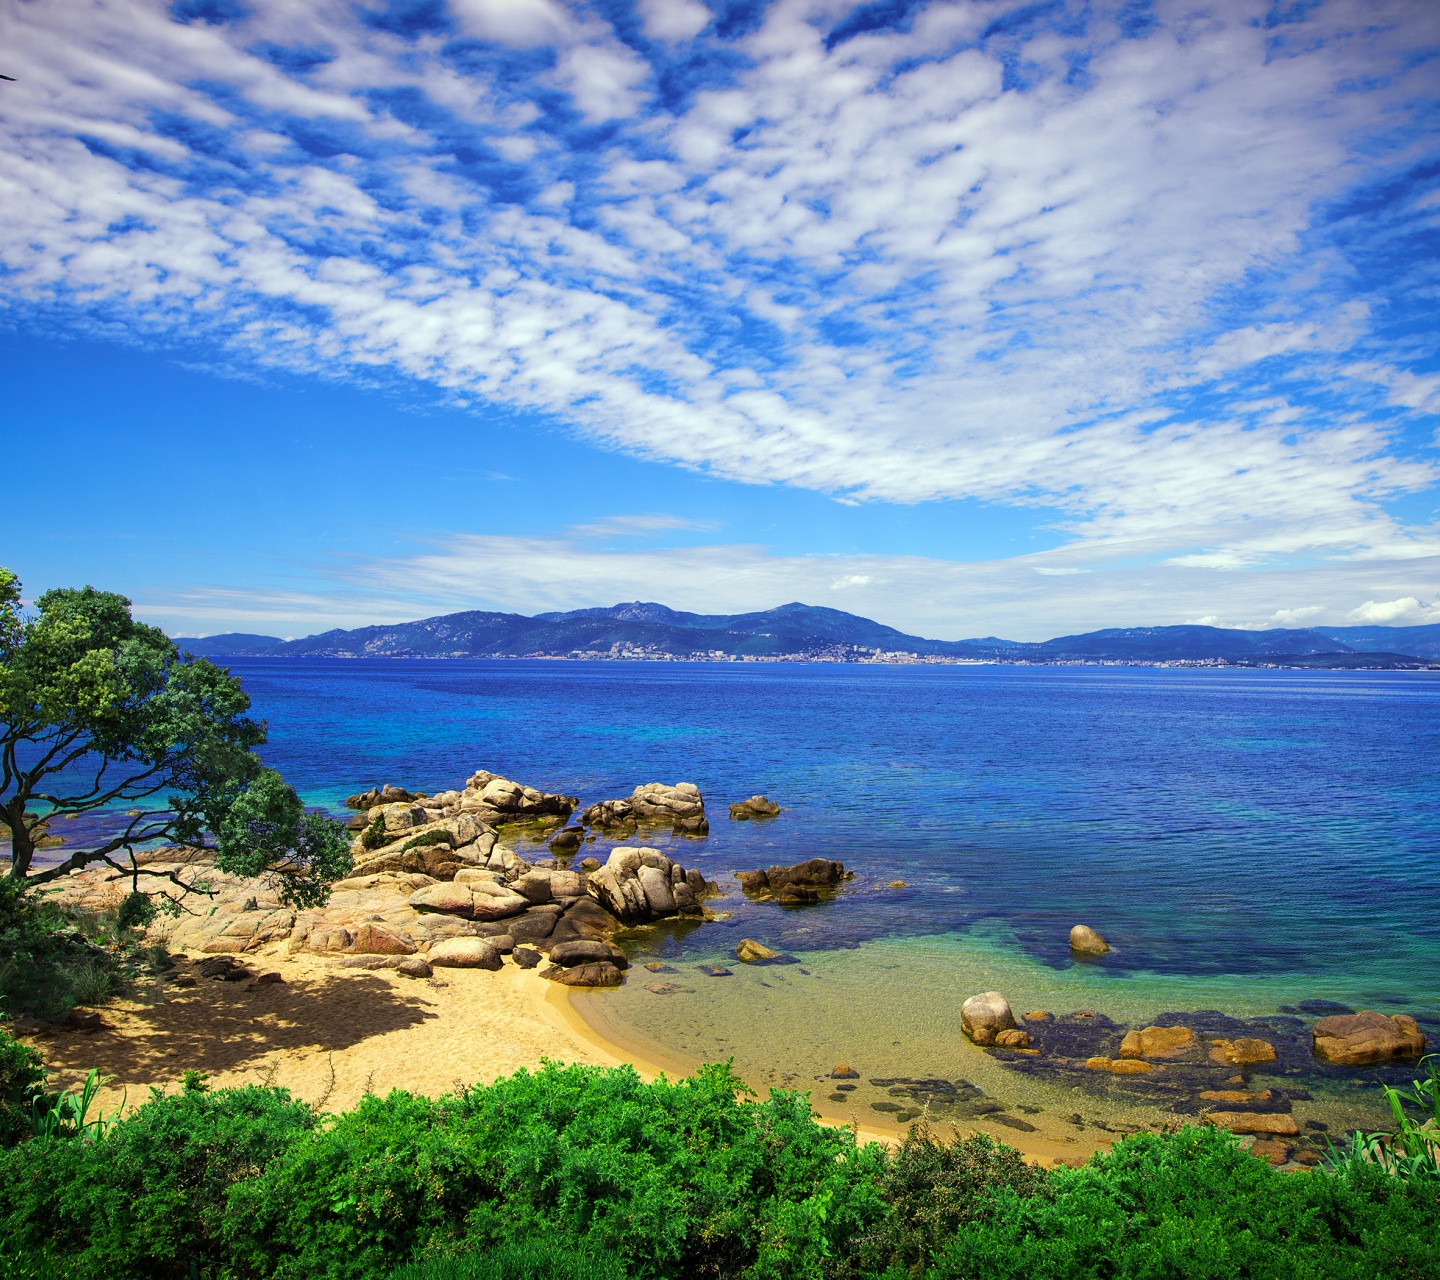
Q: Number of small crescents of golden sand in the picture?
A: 1